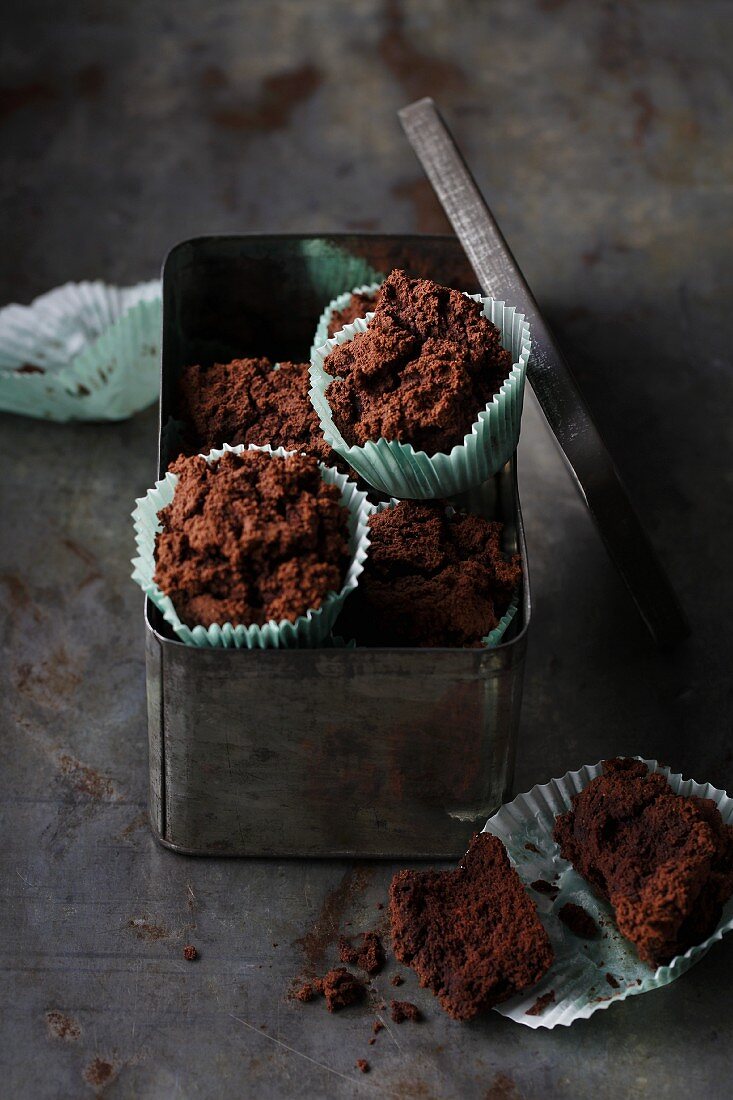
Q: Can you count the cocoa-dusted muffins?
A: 6